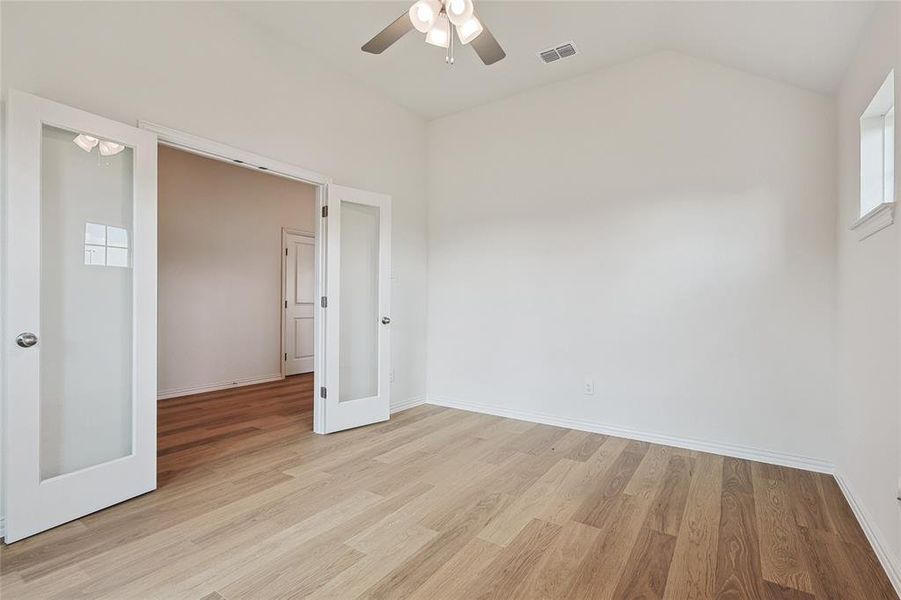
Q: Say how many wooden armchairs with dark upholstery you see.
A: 0